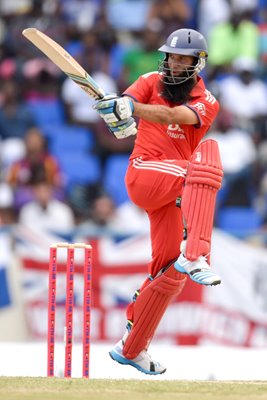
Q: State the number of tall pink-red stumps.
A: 3